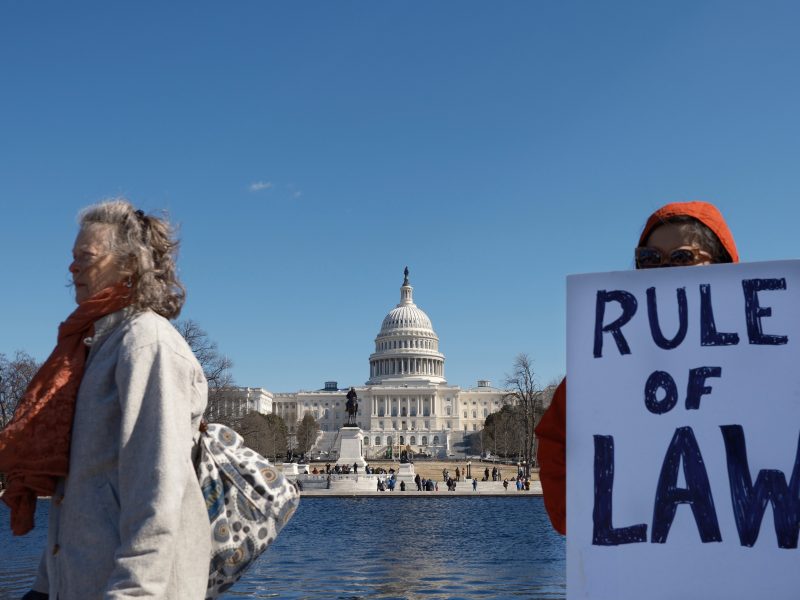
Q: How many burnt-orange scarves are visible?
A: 1